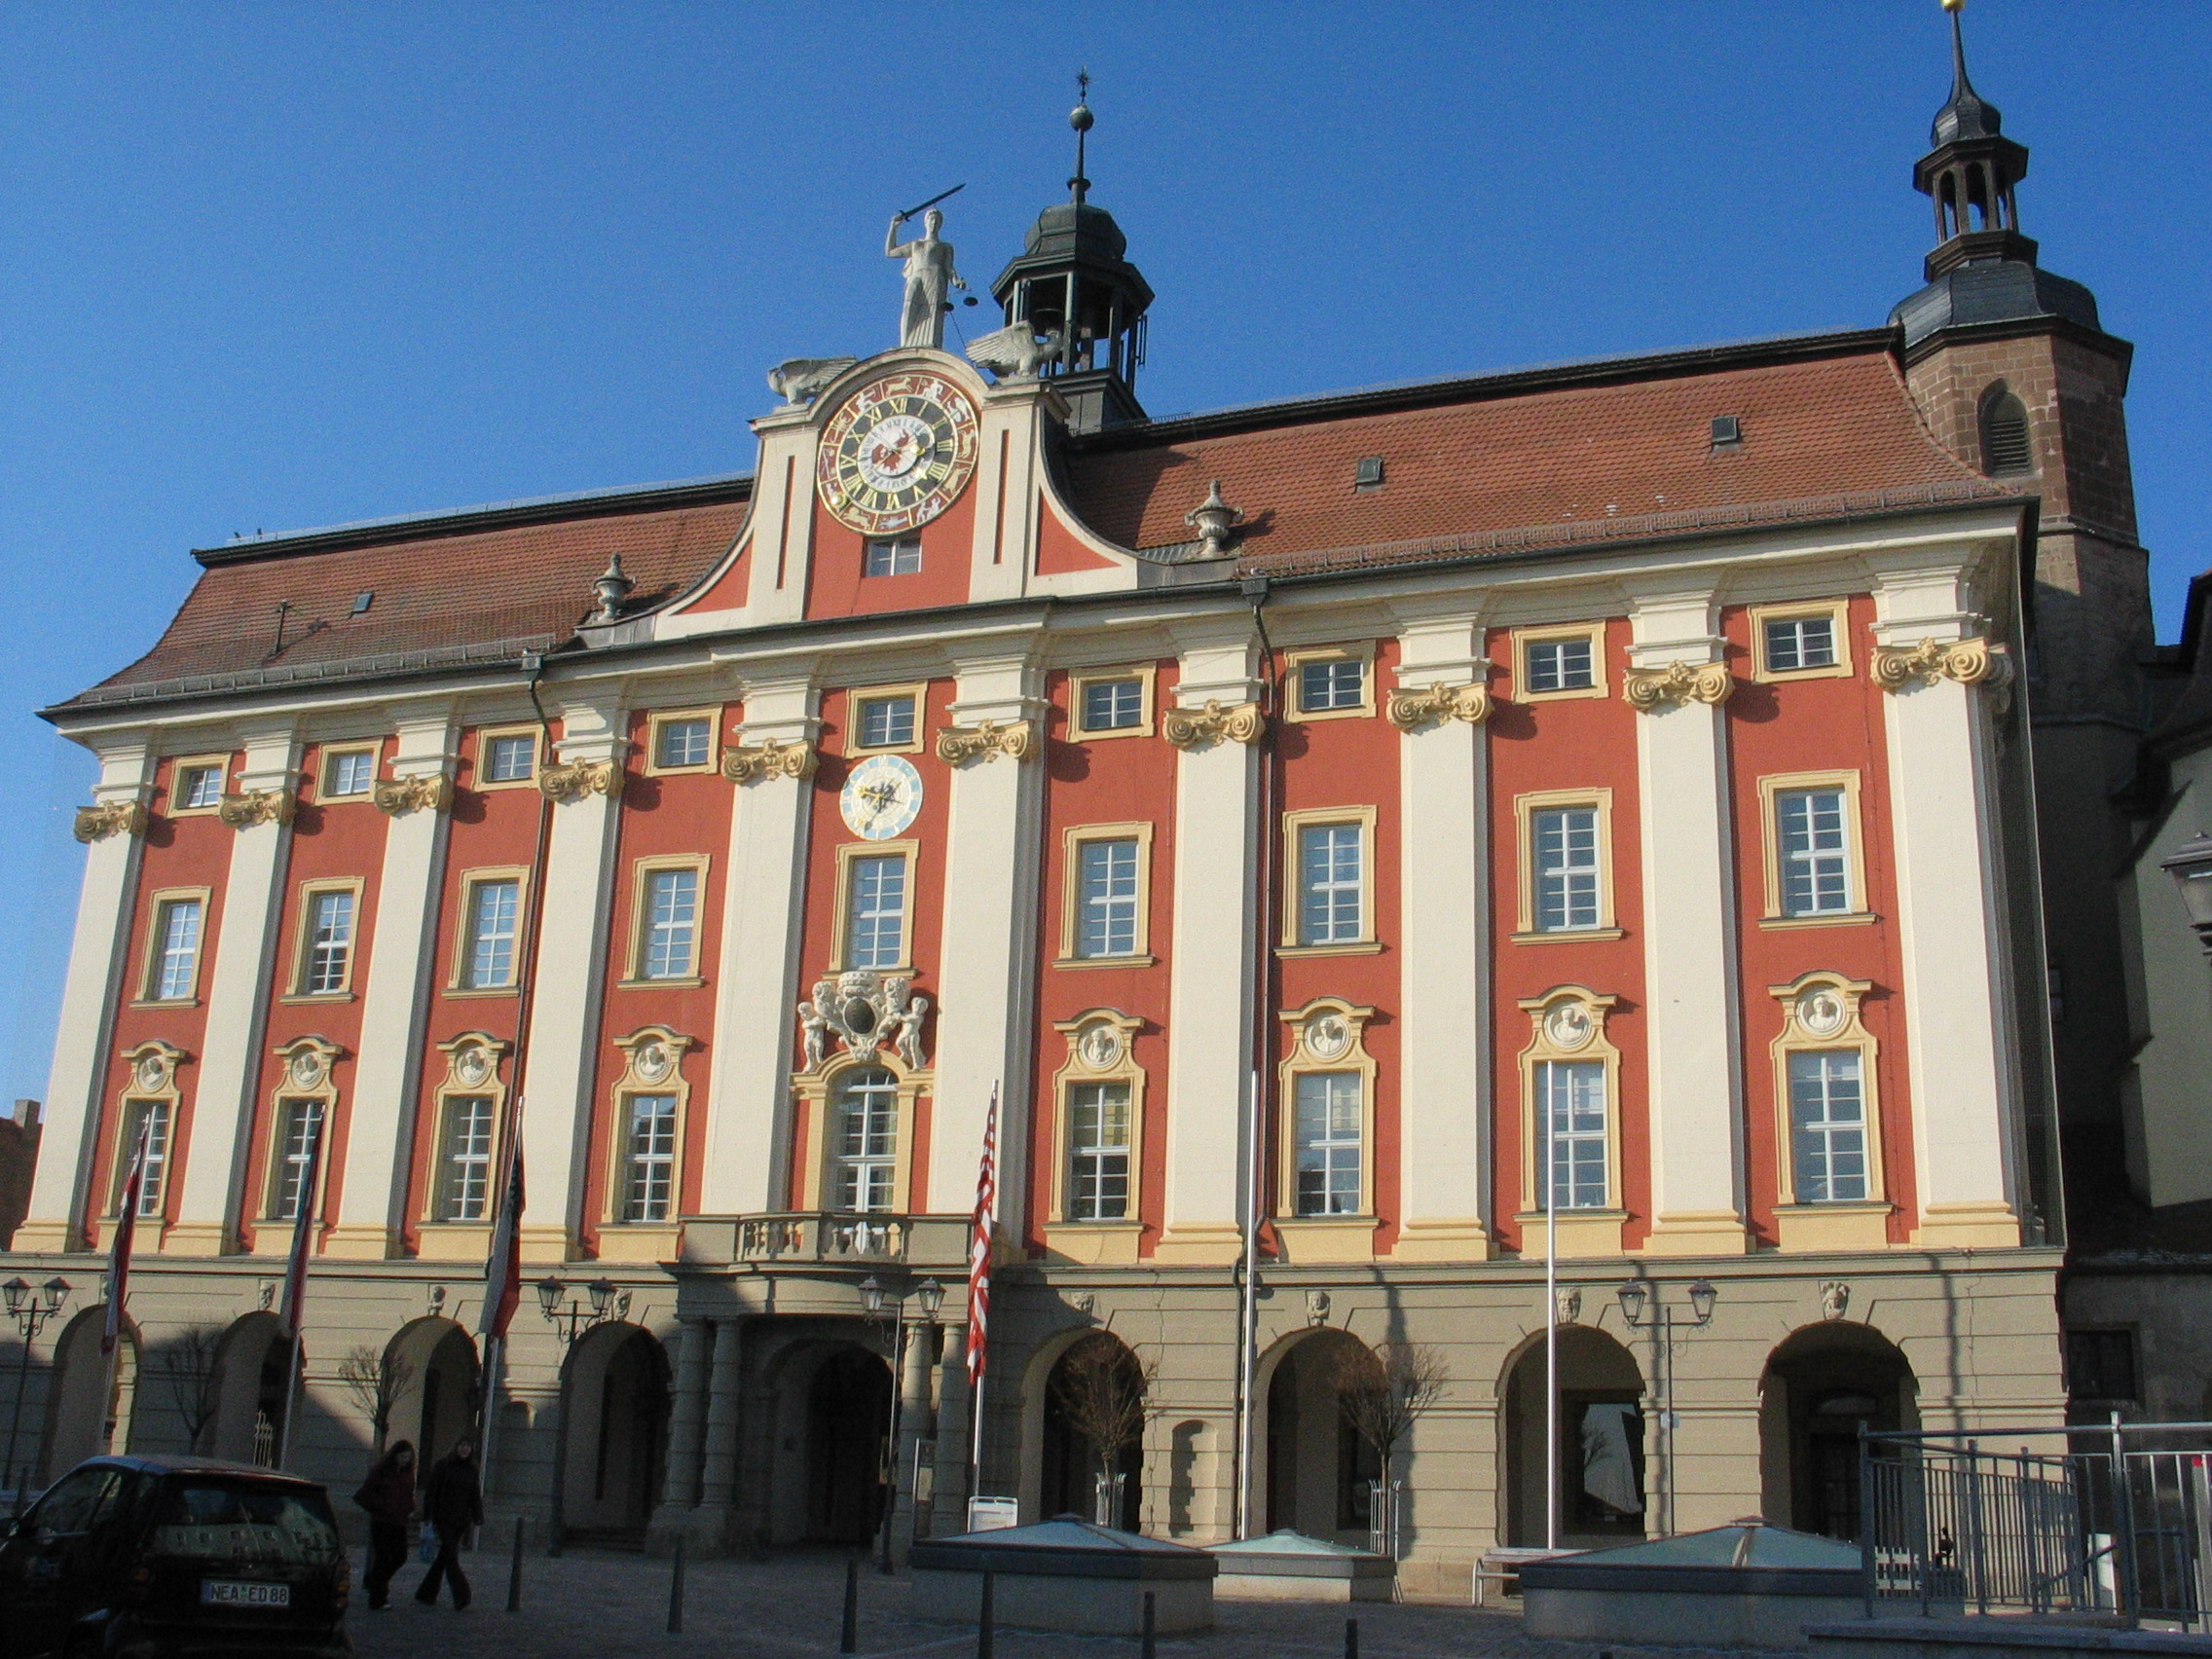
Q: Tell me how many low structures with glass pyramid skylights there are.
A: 3